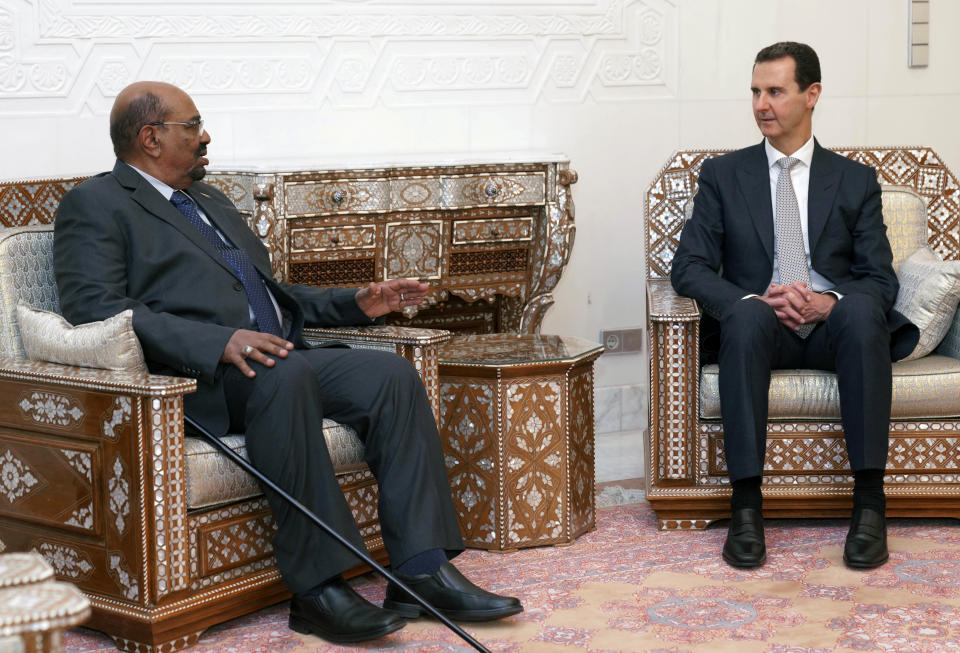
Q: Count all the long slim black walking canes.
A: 1